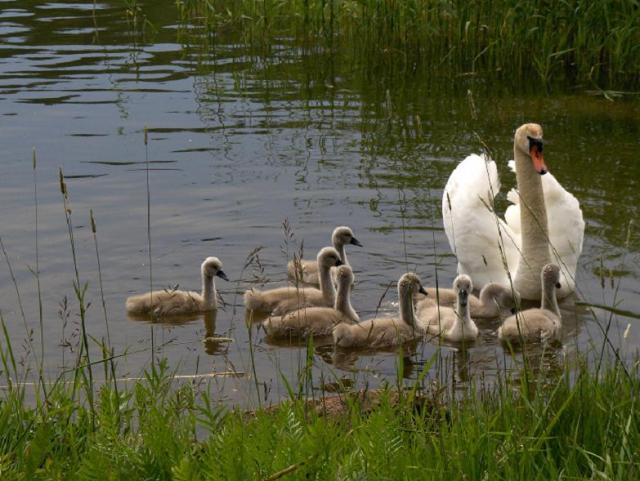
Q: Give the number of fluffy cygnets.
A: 8